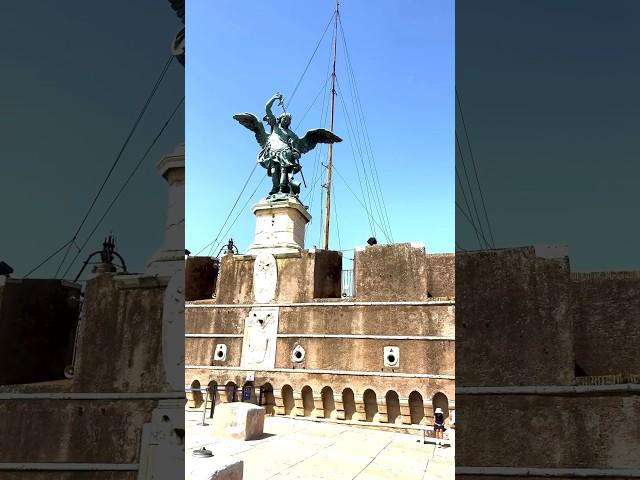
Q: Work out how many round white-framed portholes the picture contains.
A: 3